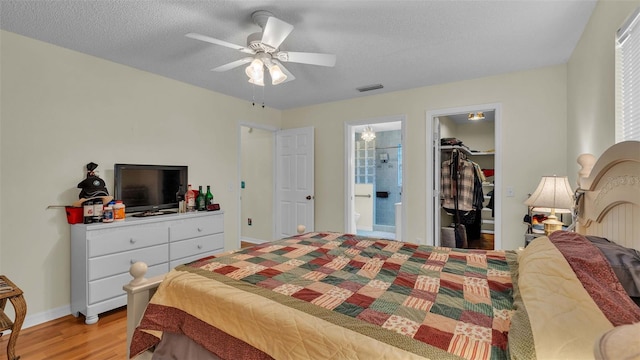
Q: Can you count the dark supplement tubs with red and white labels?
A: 2